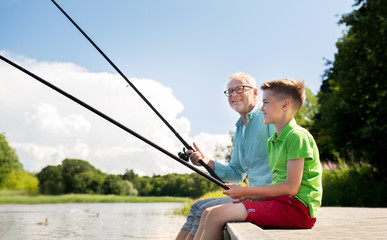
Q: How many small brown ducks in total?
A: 3